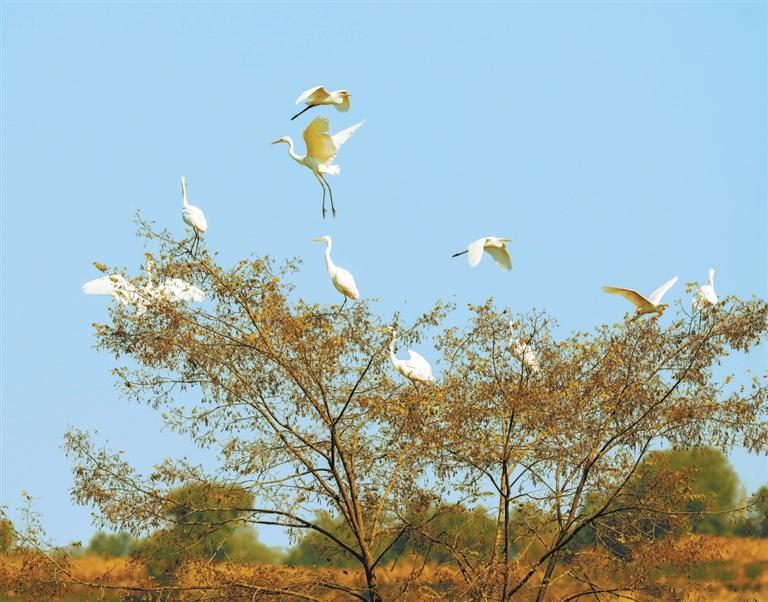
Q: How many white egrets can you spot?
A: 10